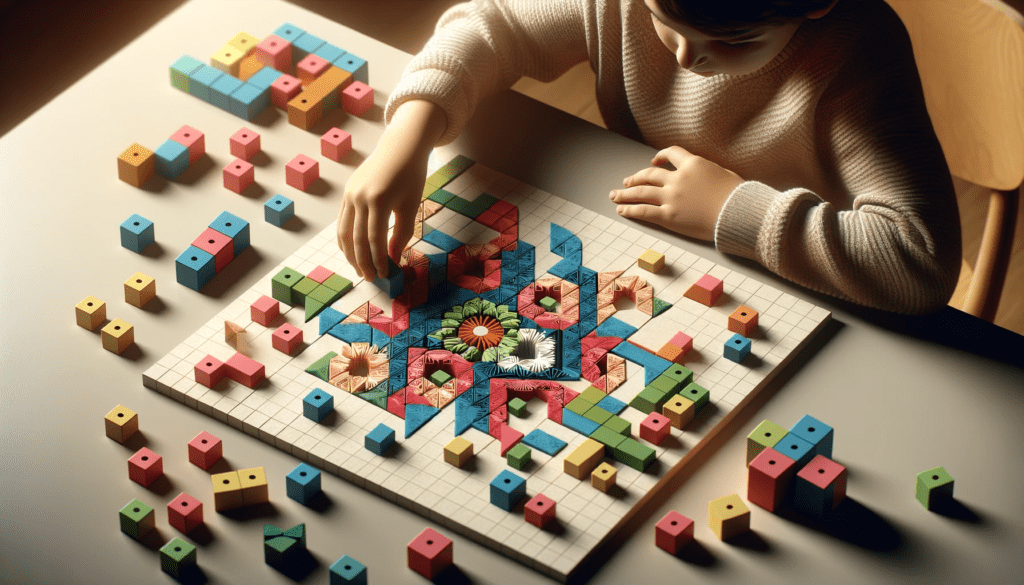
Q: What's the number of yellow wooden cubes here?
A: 13